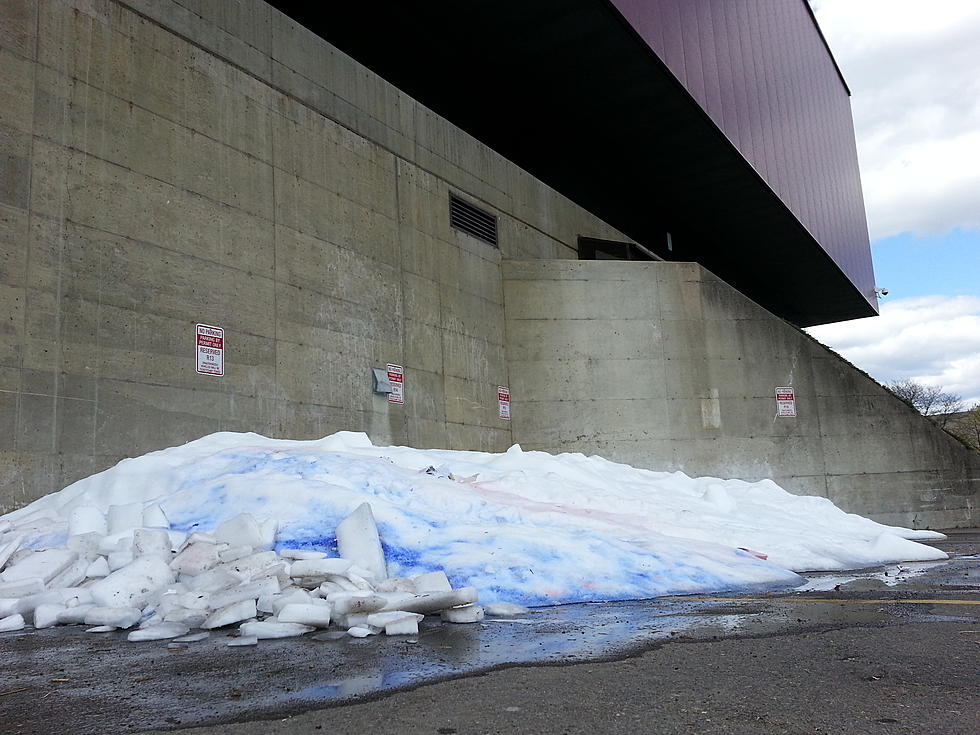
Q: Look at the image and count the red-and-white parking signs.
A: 4